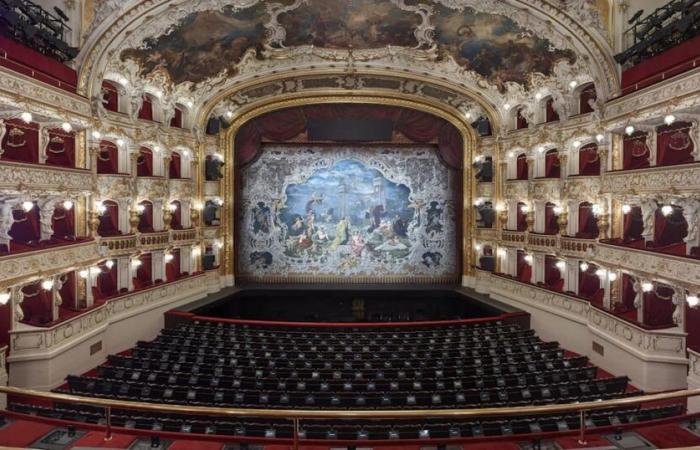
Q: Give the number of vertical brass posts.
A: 3